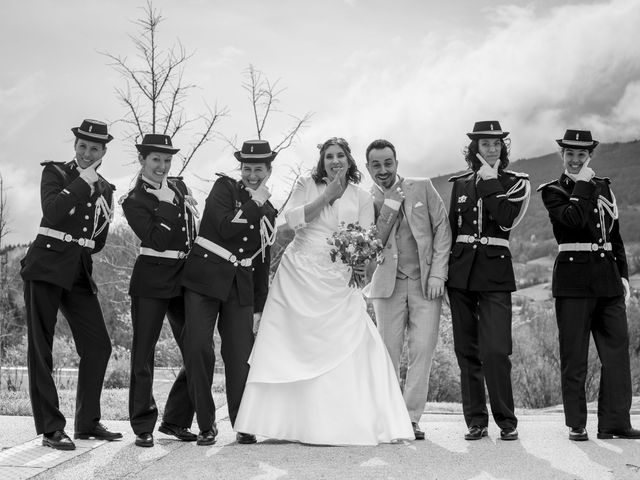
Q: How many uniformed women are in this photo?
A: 5